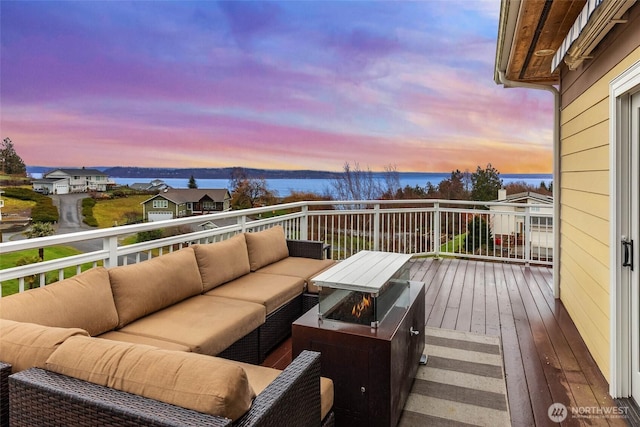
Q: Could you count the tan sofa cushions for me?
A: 11